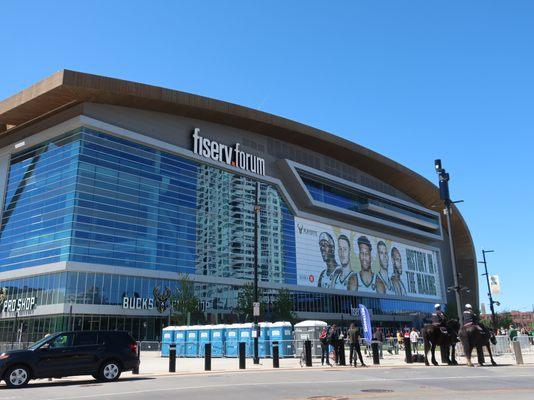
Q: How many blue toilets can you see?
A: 9